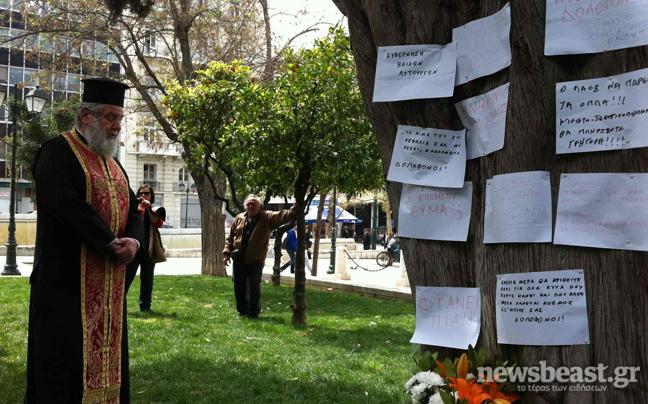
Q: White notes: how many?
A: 11